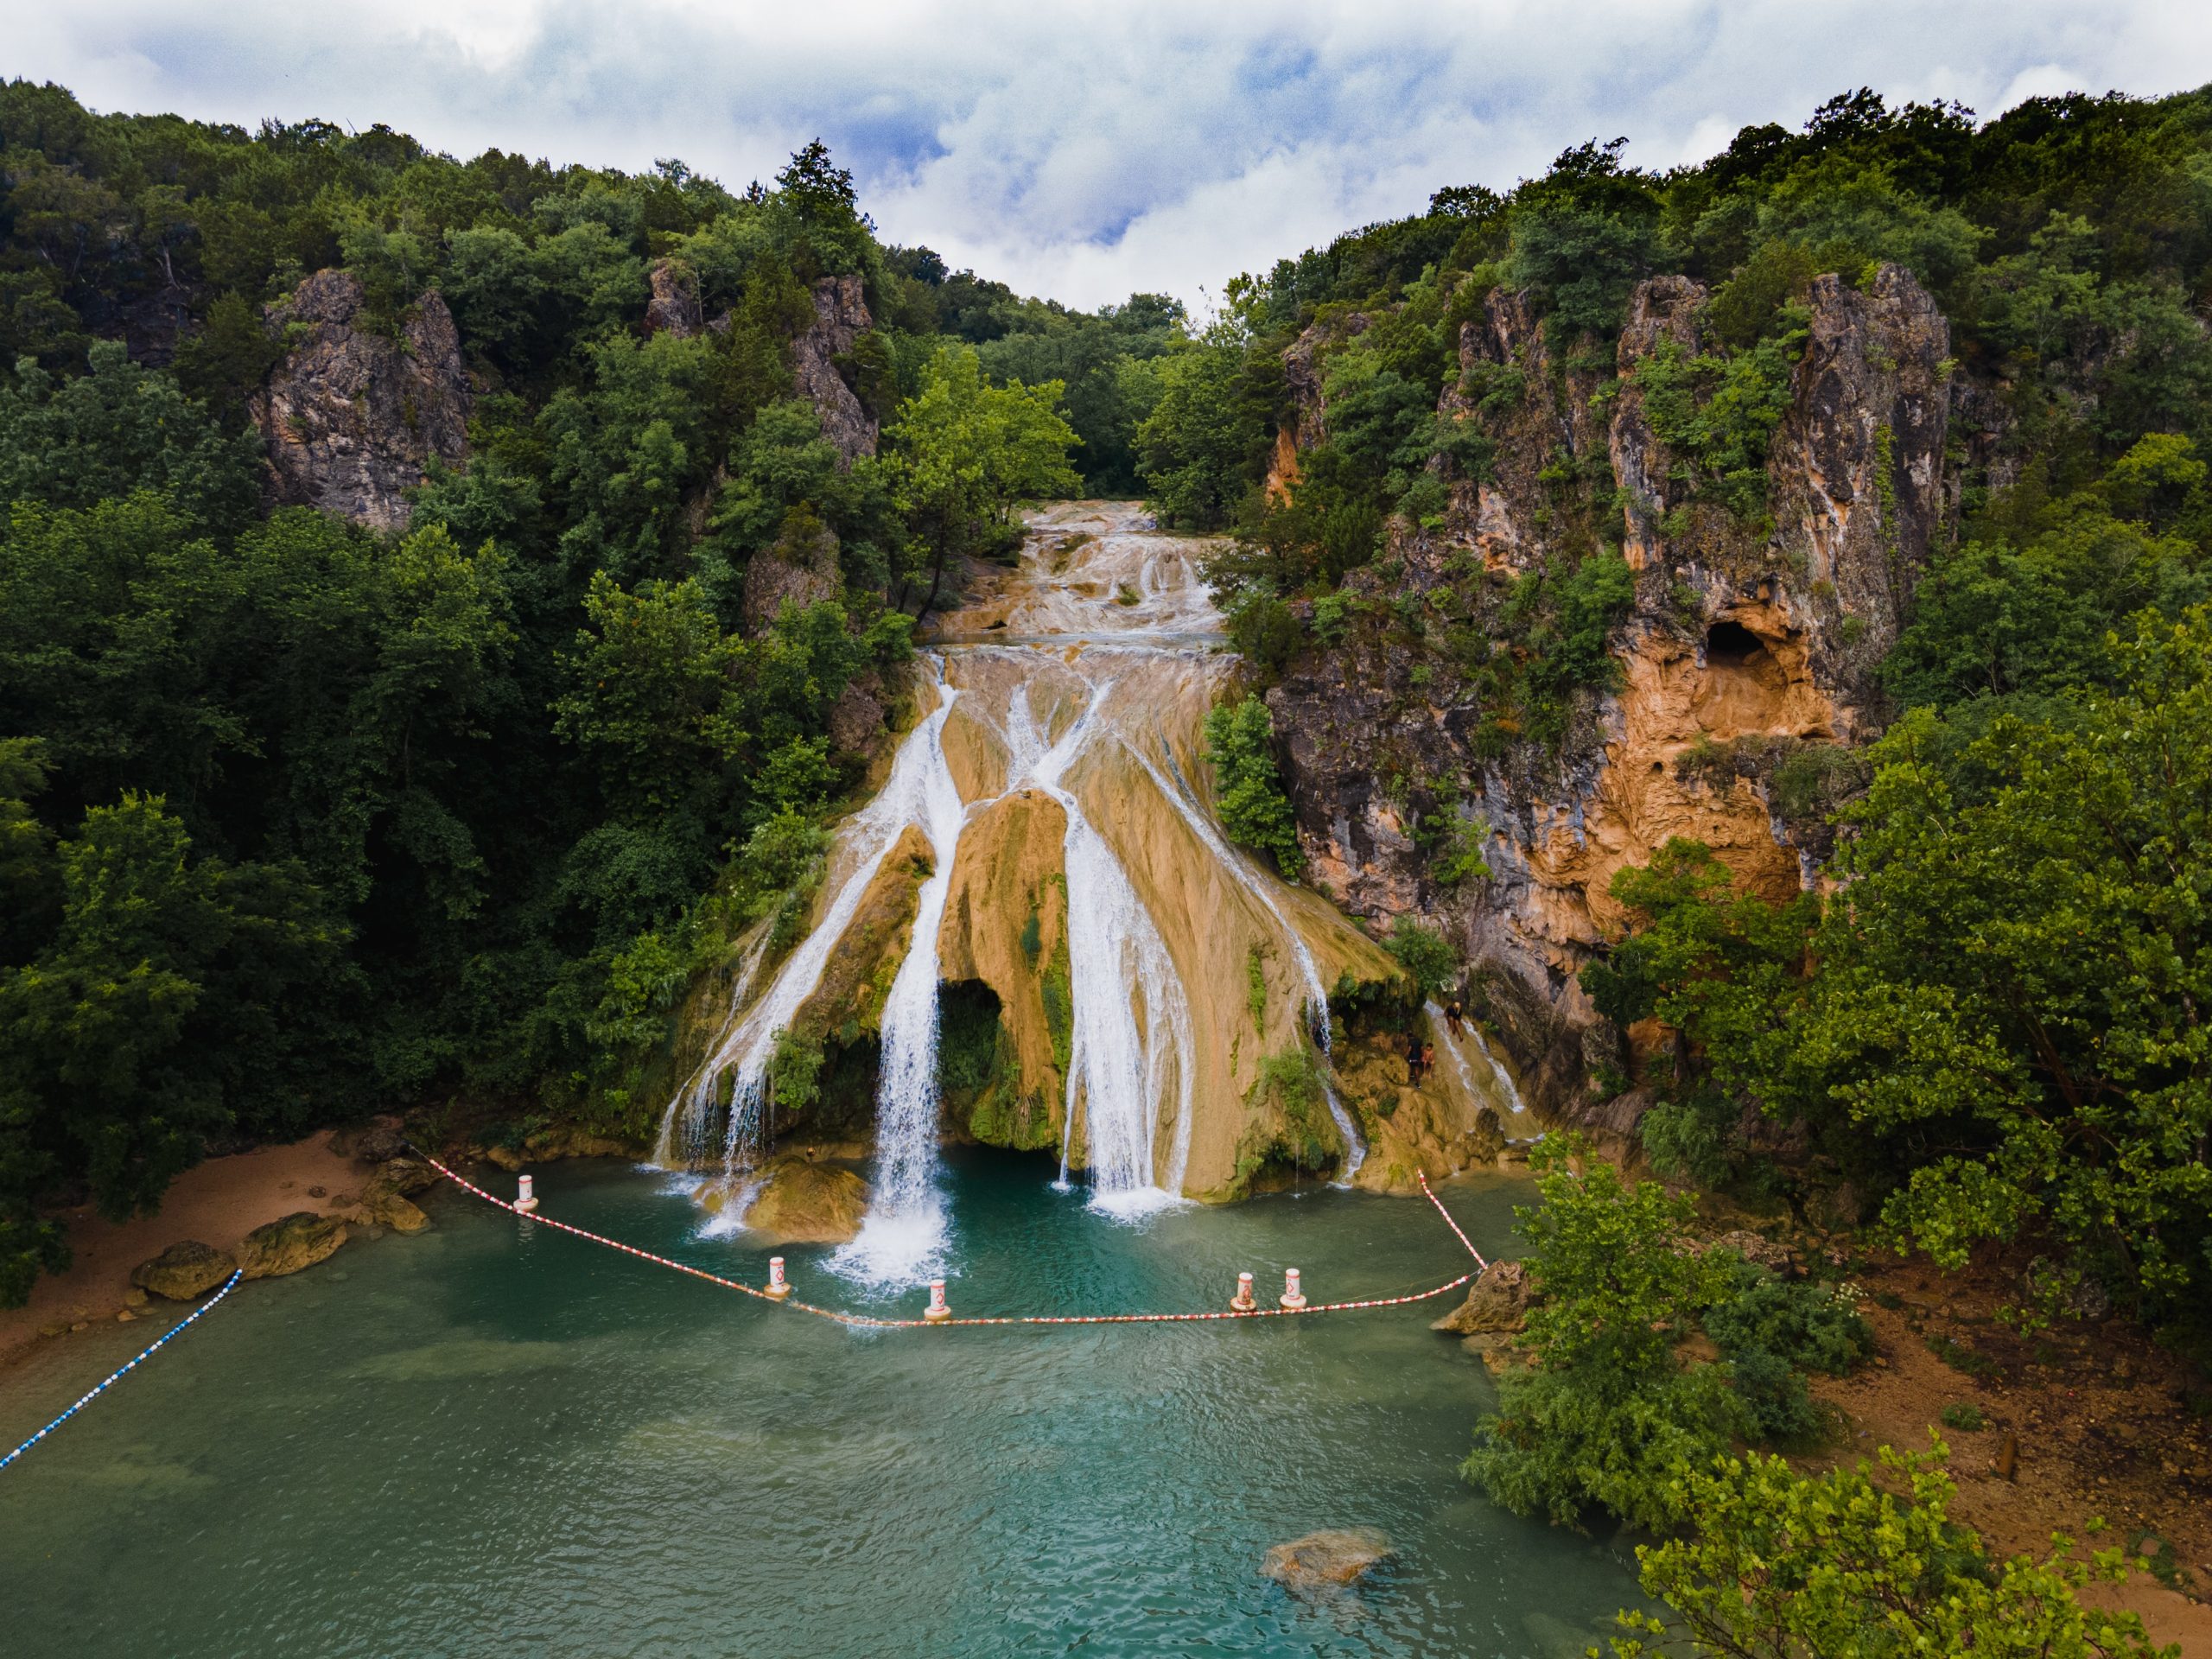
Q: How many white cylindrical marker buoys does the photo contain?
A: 5